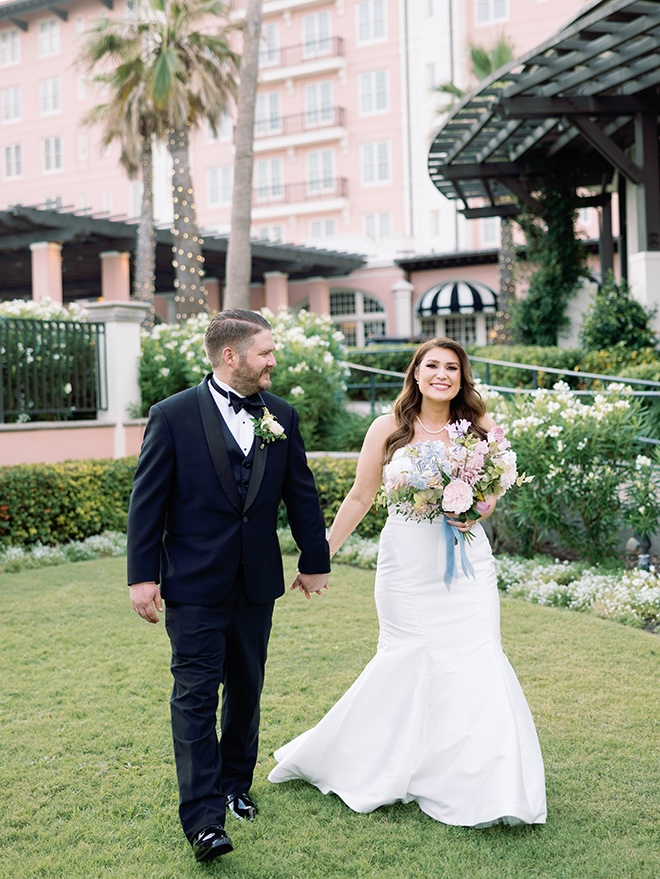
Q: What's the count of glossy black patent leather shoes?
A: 2